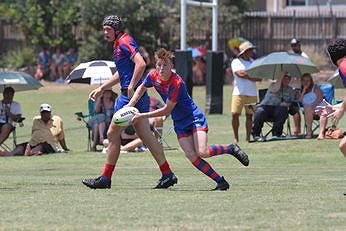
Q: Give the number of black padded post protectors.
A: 2